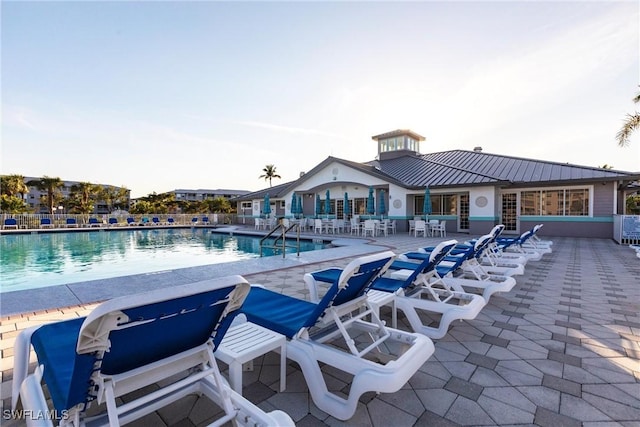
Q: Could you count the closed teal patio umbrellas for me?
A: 9